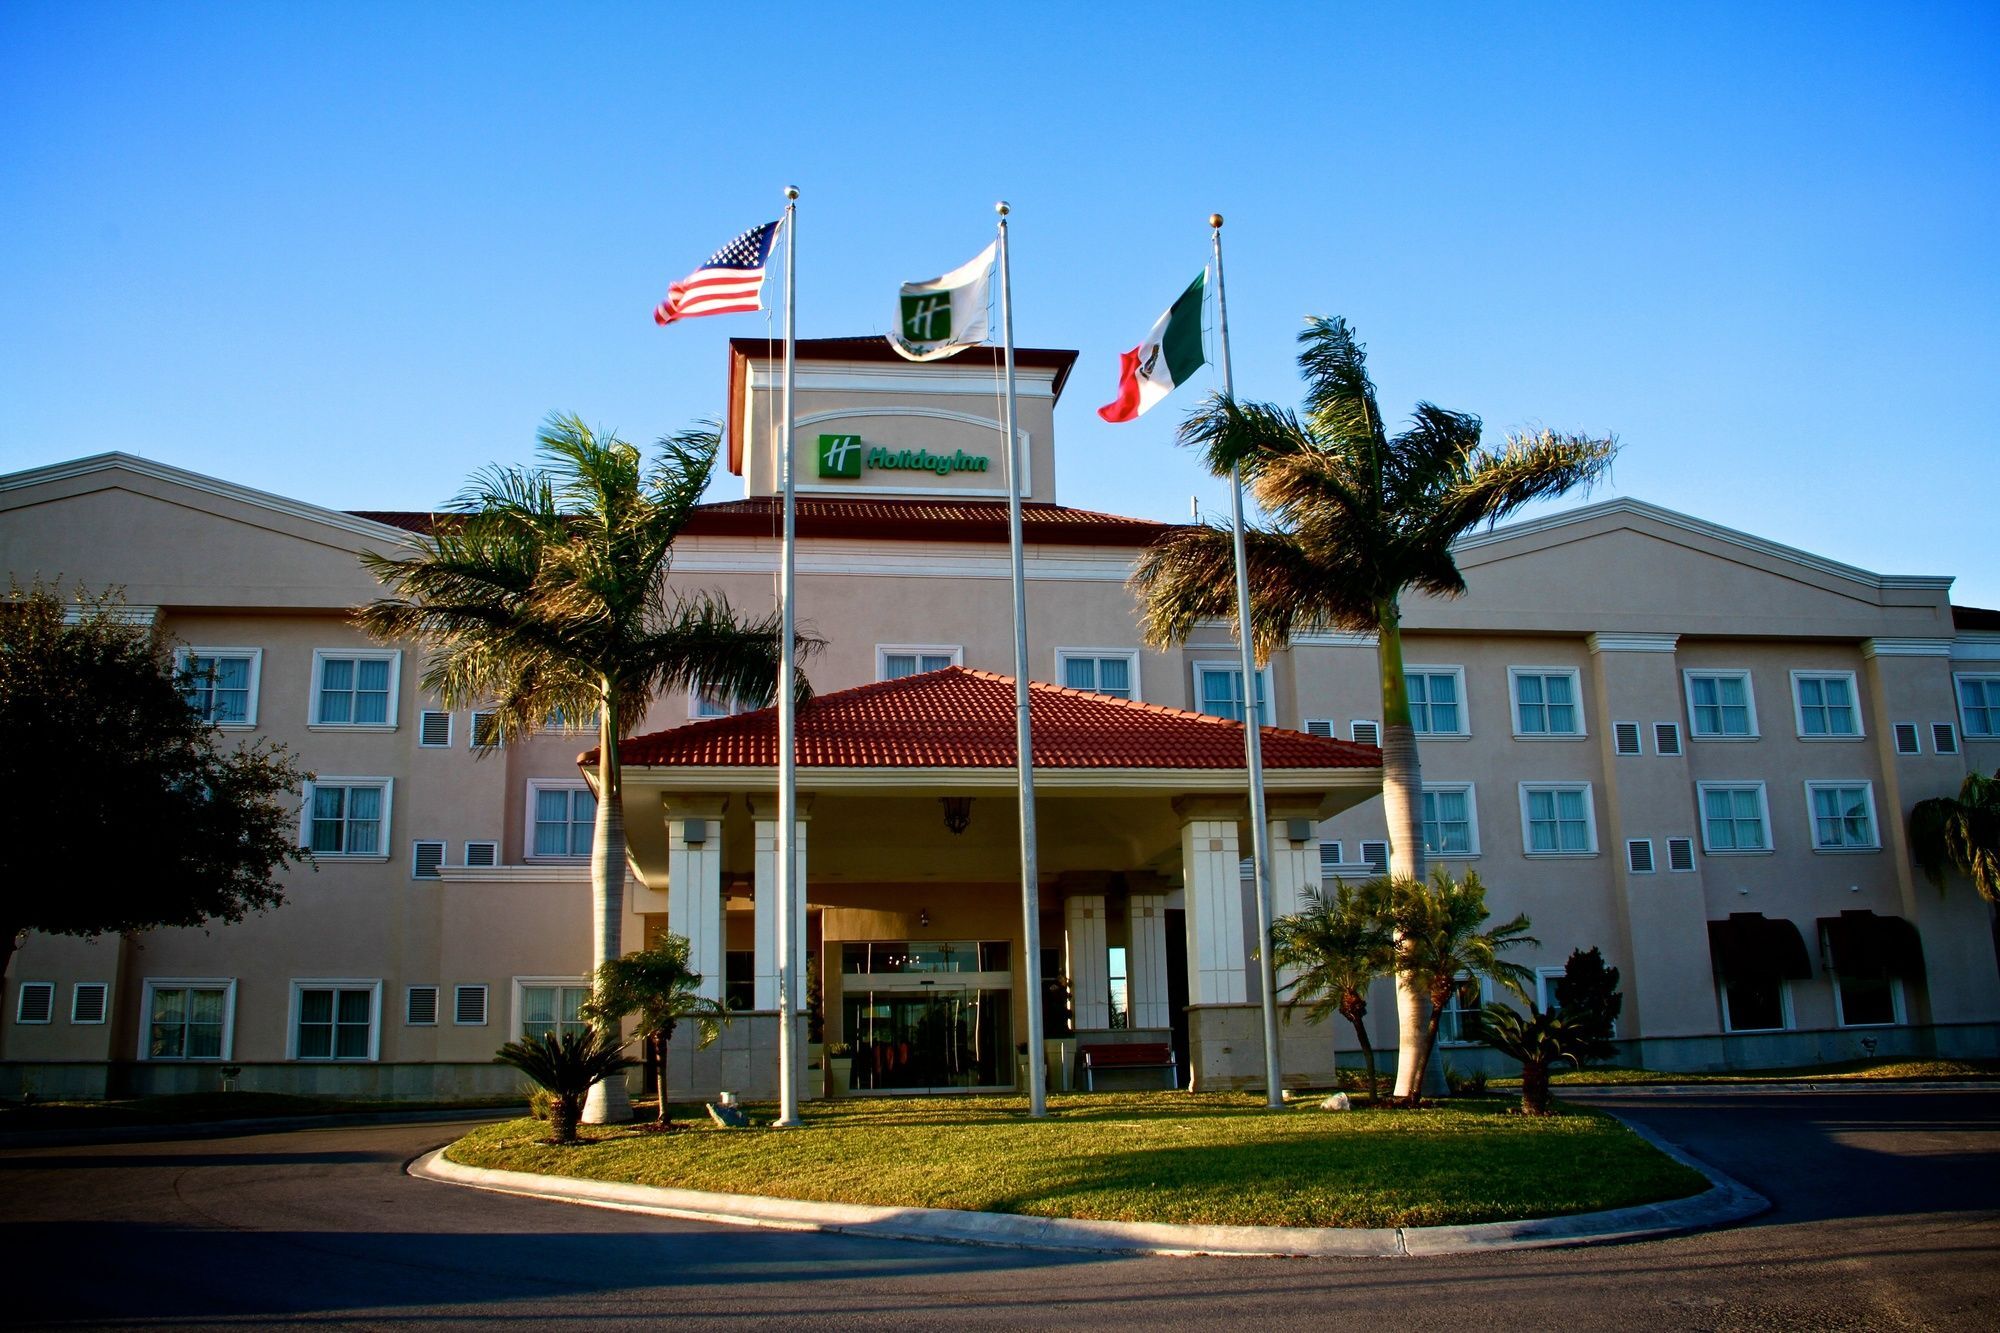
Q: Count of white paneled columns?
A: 6